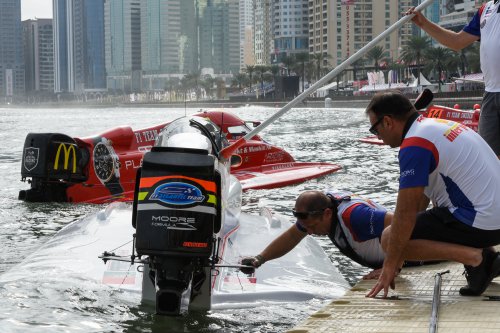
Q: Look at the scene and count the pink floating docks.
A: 0